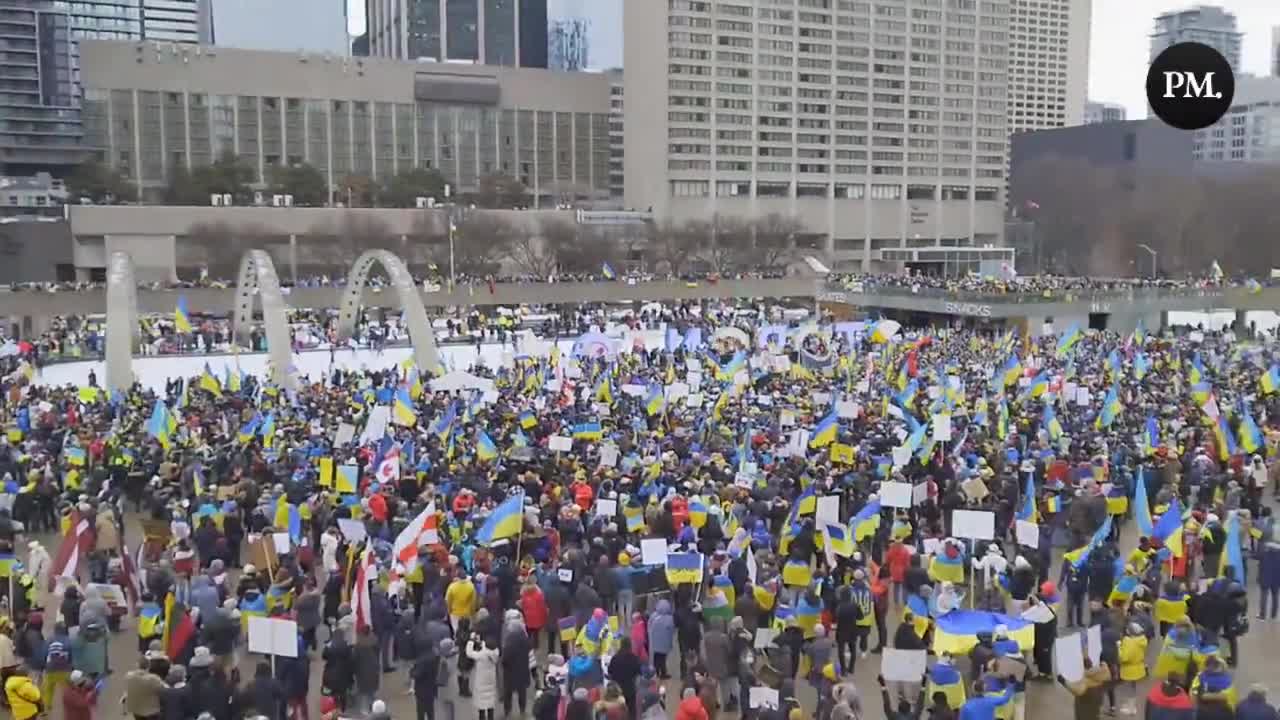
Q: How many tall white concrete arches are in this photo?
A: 3